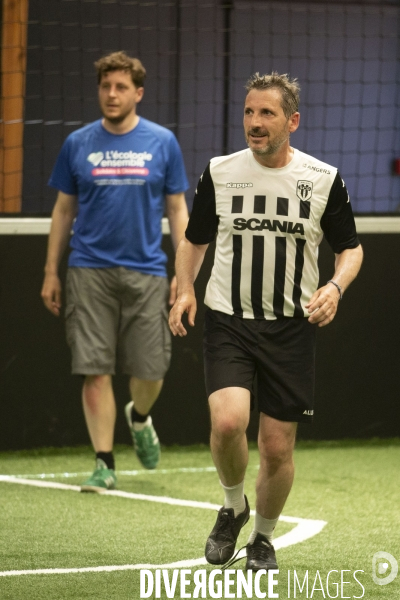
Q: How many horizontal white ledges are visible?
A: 1